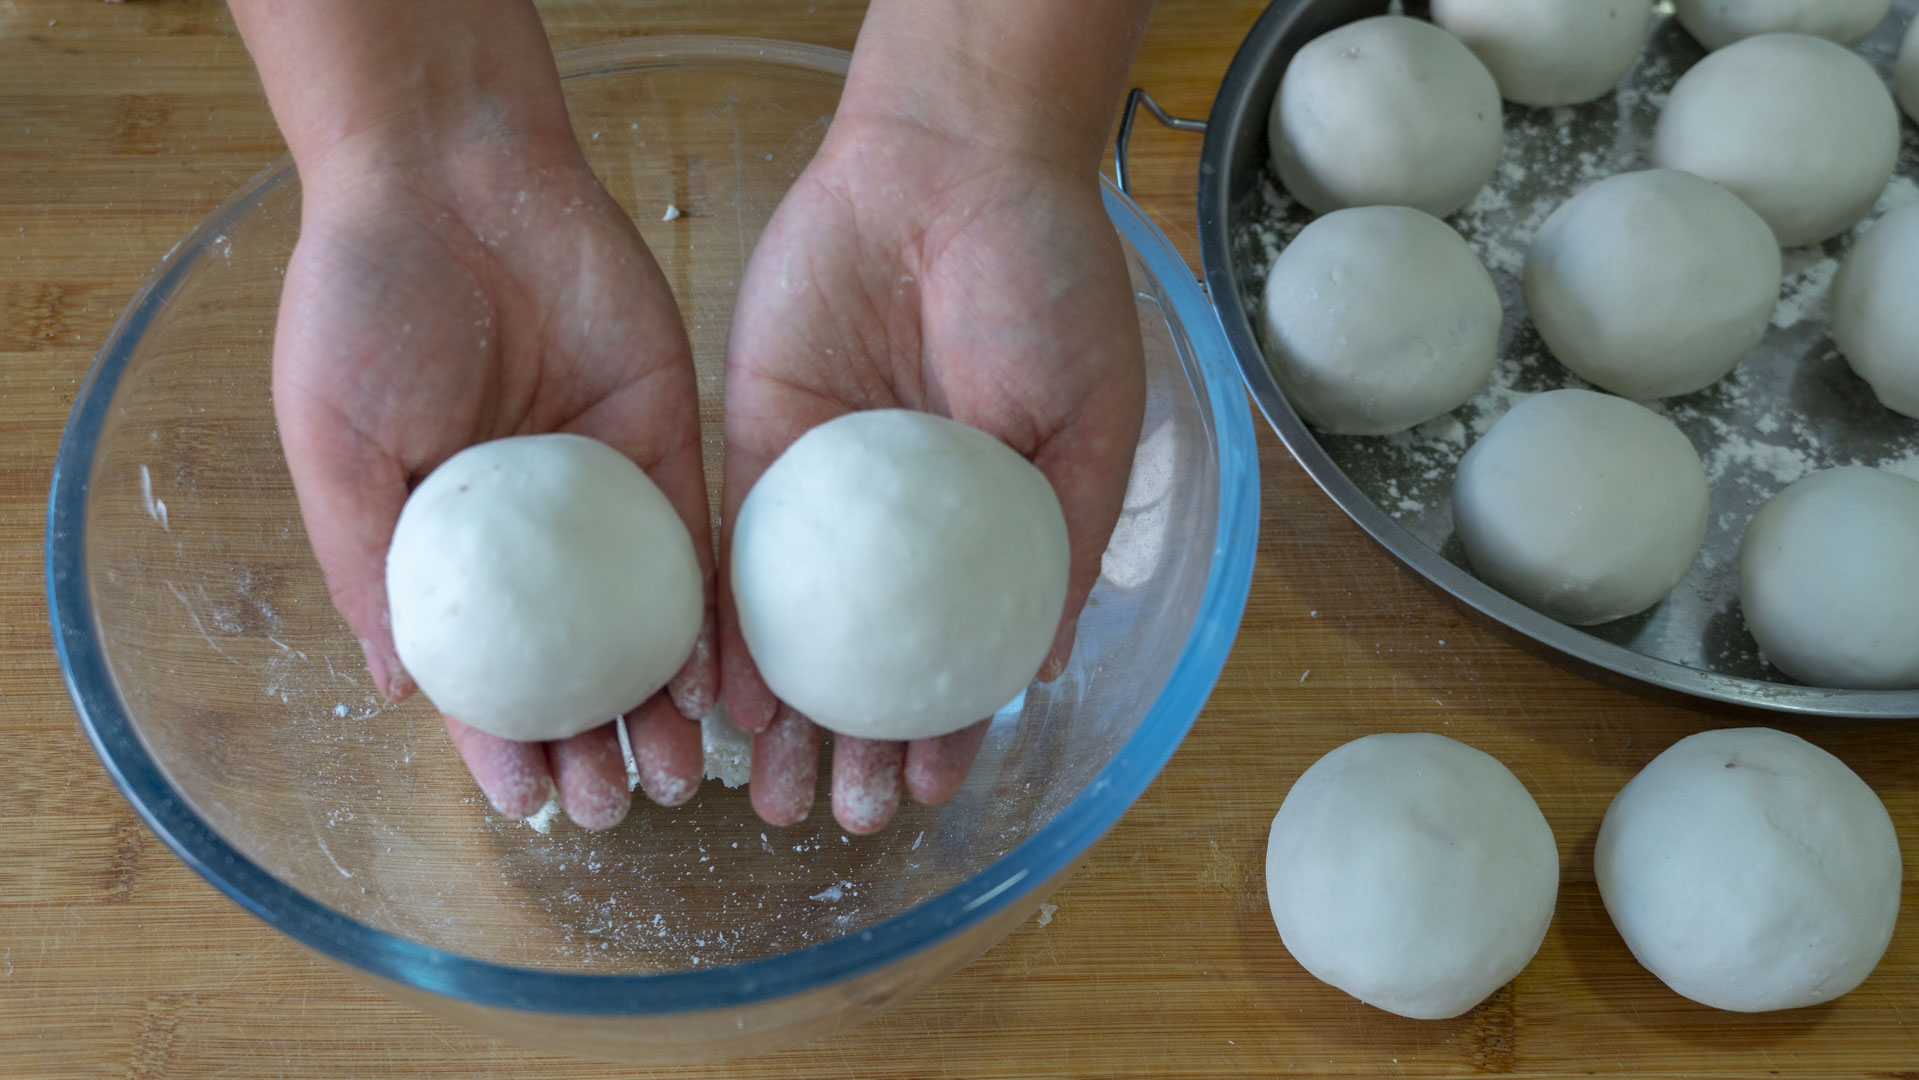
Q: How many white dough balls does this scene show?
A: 14